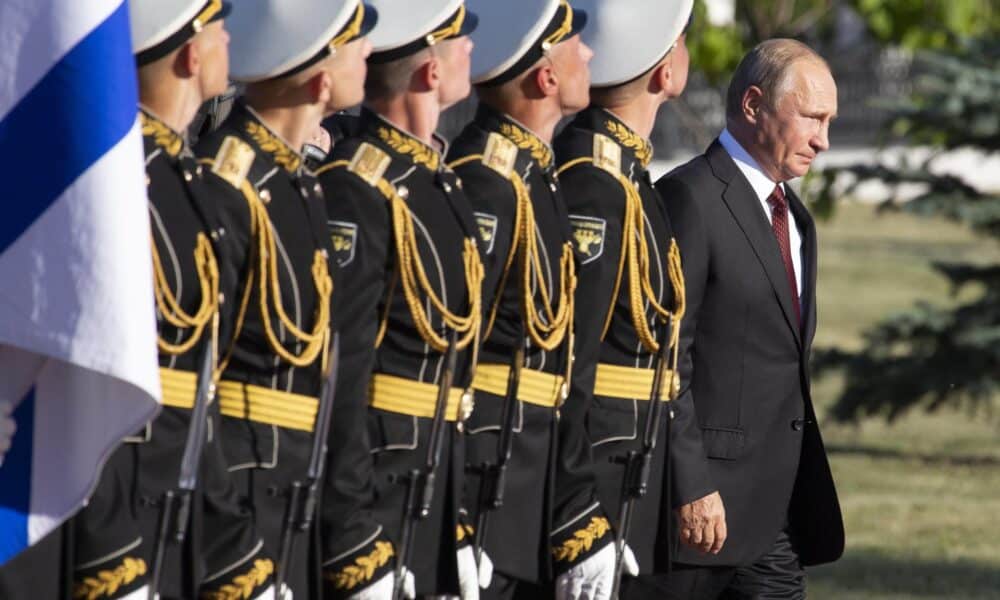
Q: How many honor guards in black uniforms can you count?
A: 5